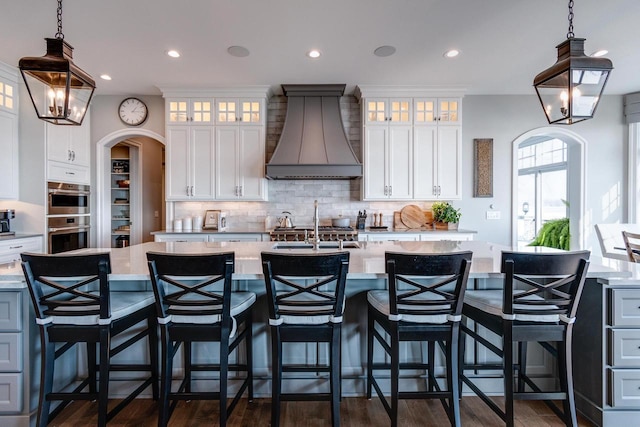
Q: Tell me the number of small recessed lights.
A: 5